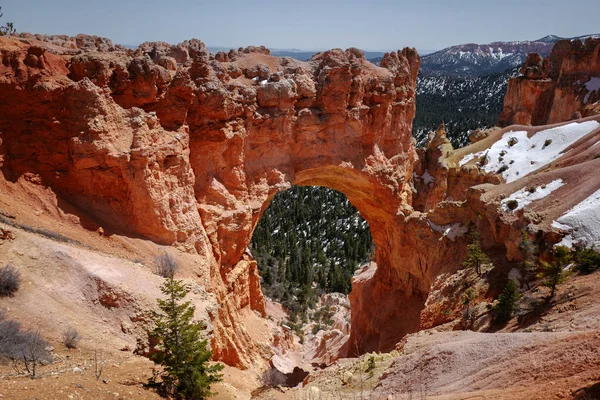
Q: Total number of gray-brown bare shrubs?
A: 4